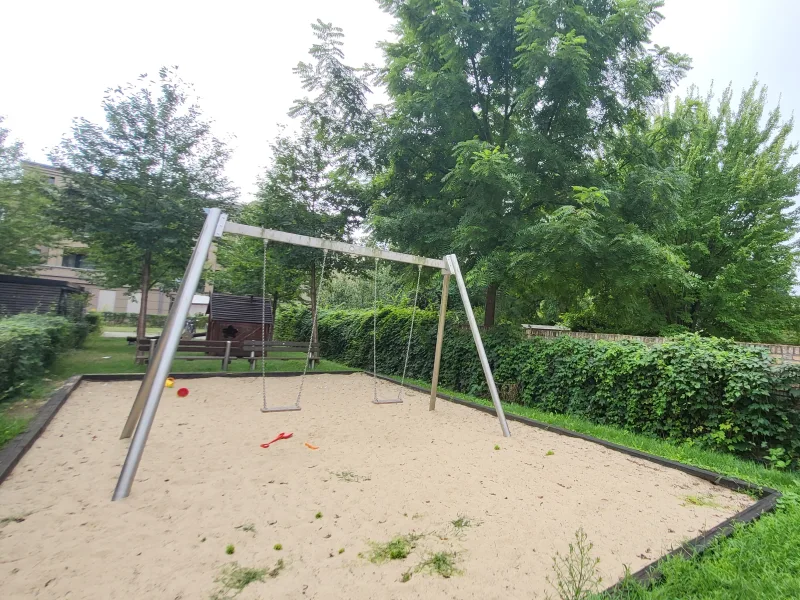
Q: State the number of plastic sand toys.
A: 4